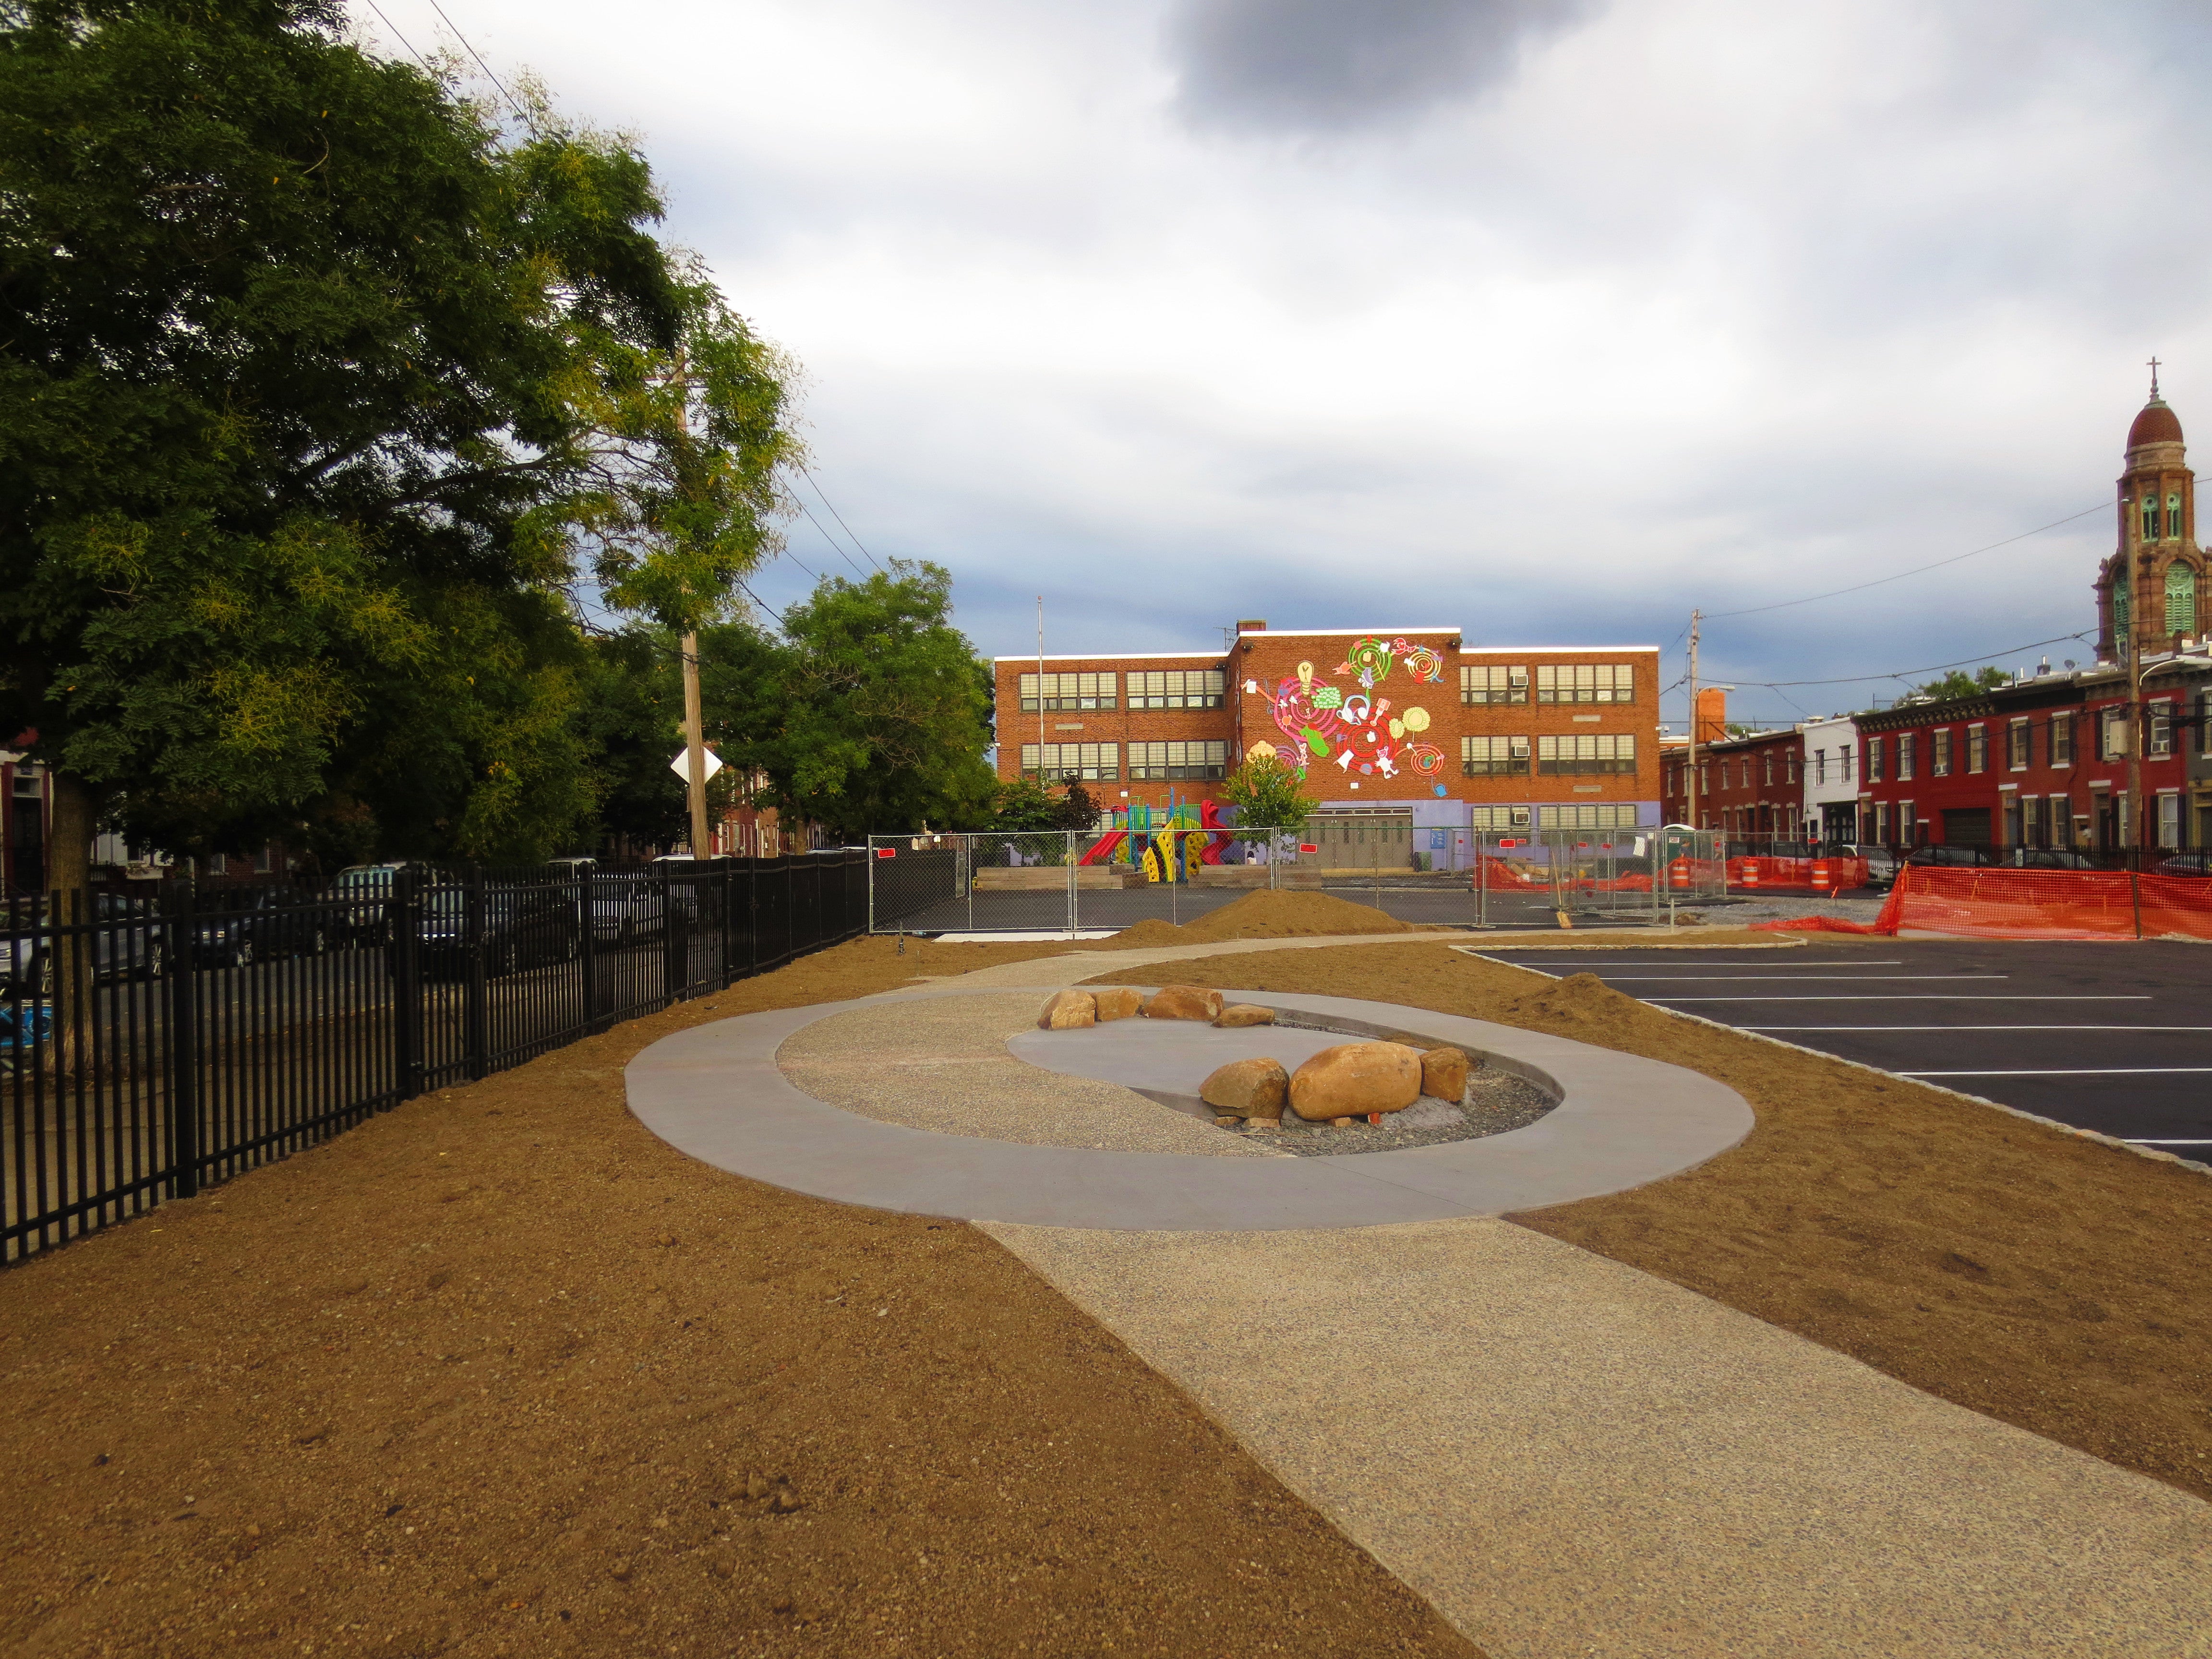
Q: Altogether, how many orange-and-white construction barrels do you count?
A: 3